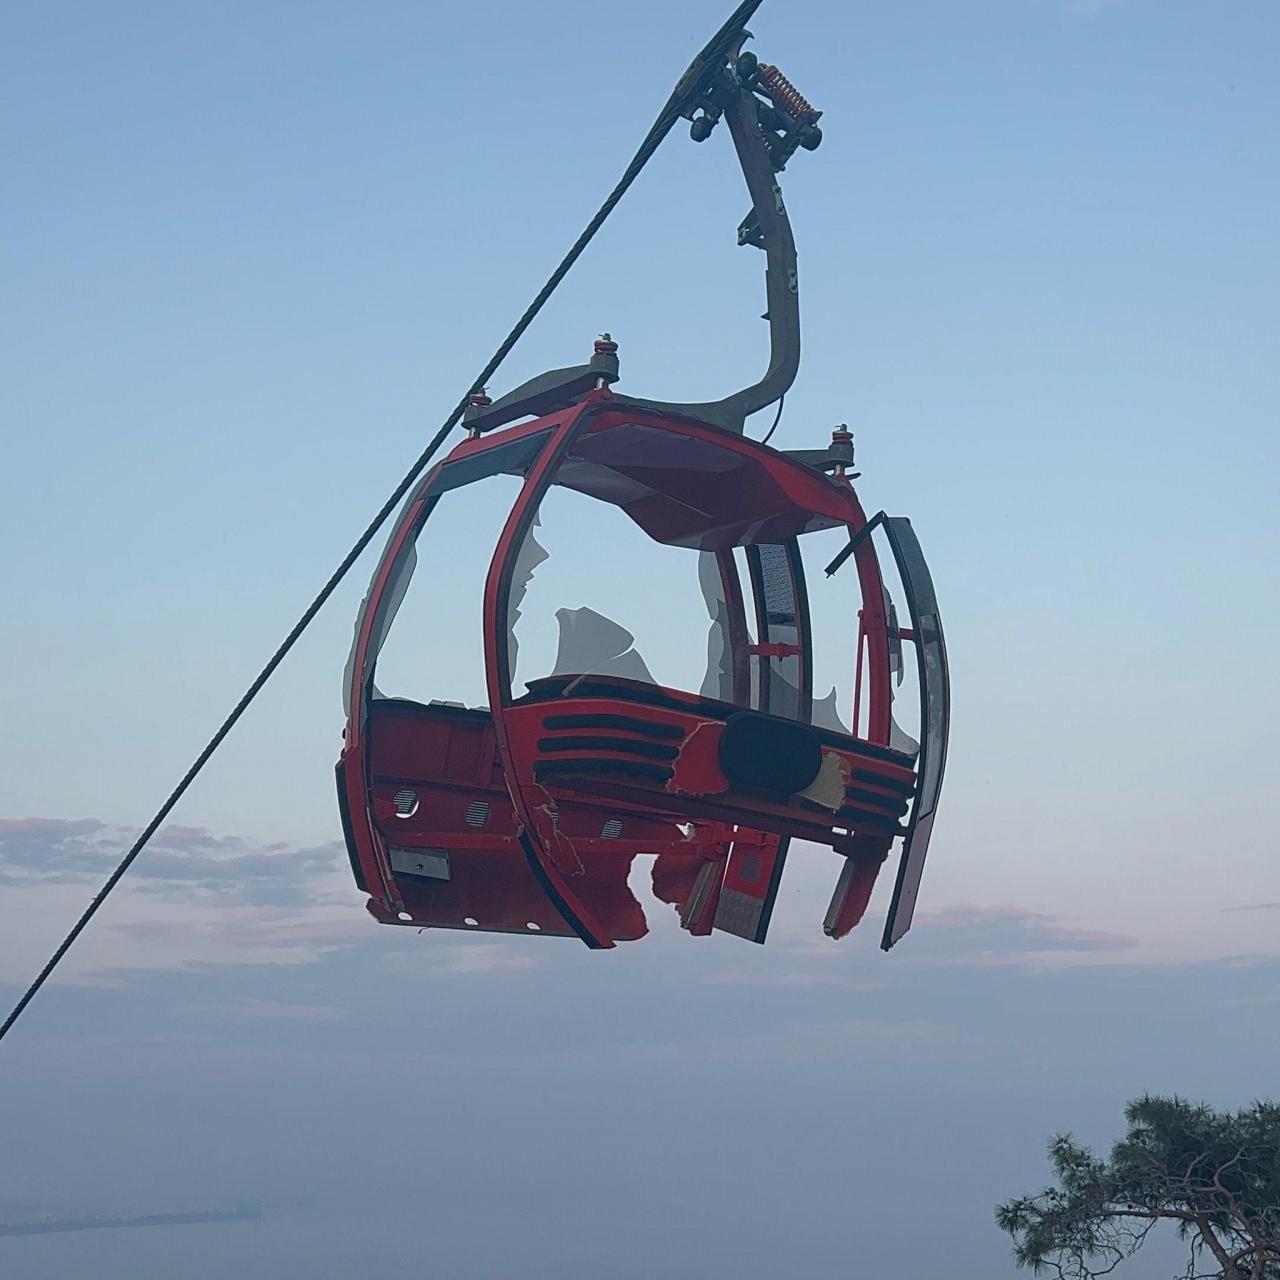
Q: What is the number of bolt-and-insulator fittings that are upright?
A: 3